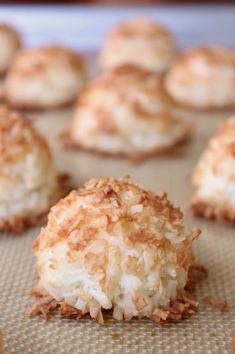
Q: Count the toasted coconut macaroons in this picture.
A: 8